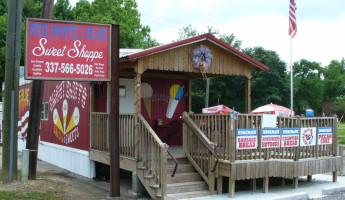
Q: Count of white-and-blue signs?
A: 4